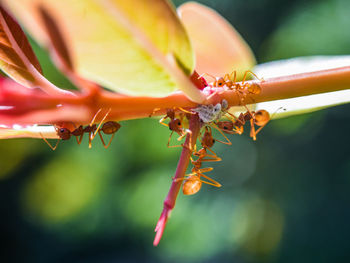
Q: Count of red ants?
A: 5